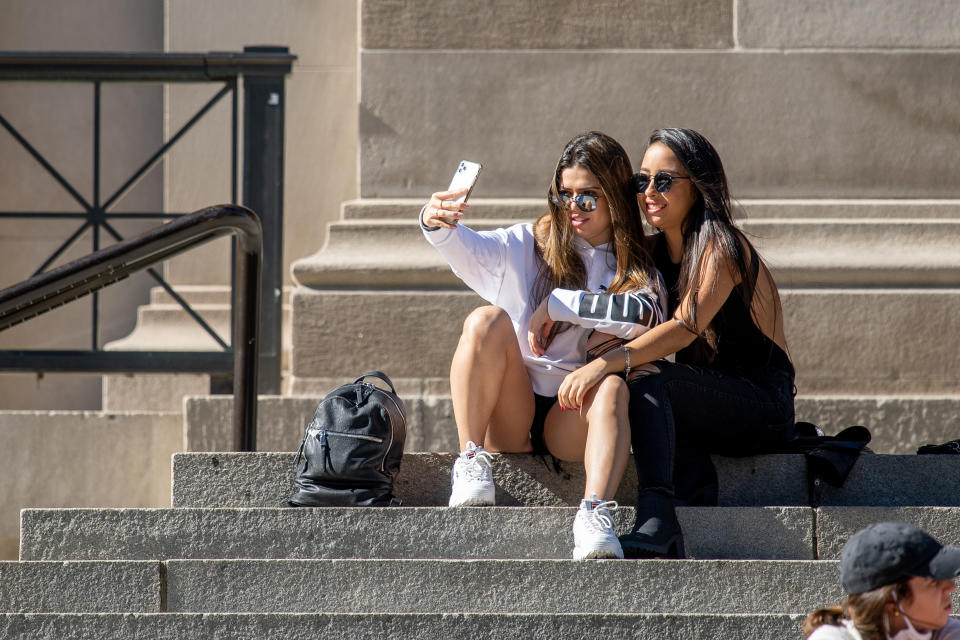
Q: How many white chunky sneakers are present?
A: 2